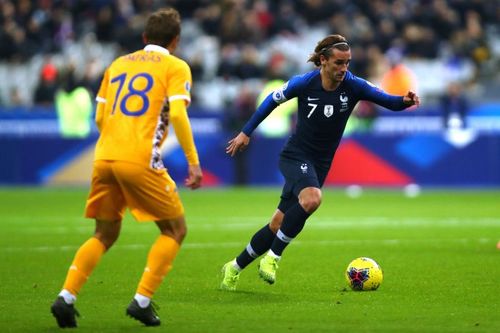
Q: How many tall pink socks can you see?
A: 0